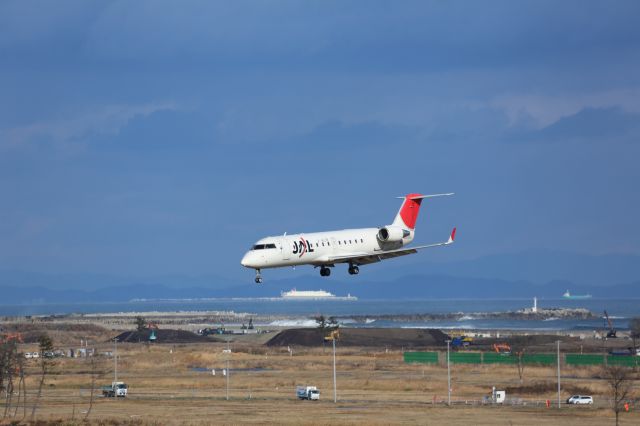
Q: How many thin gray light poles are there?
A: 5